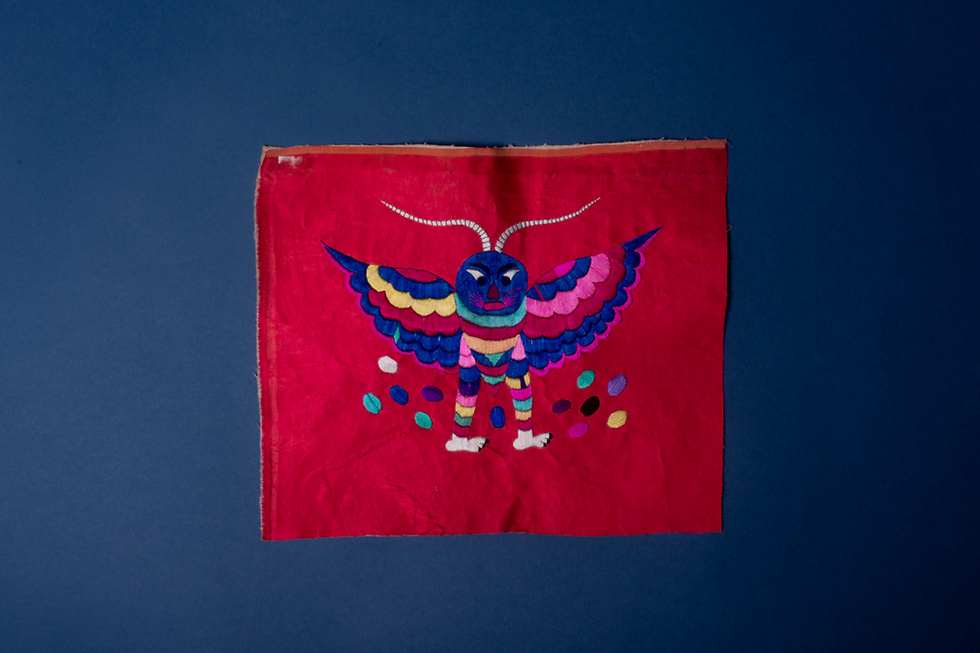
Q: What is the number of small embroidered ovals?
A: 12